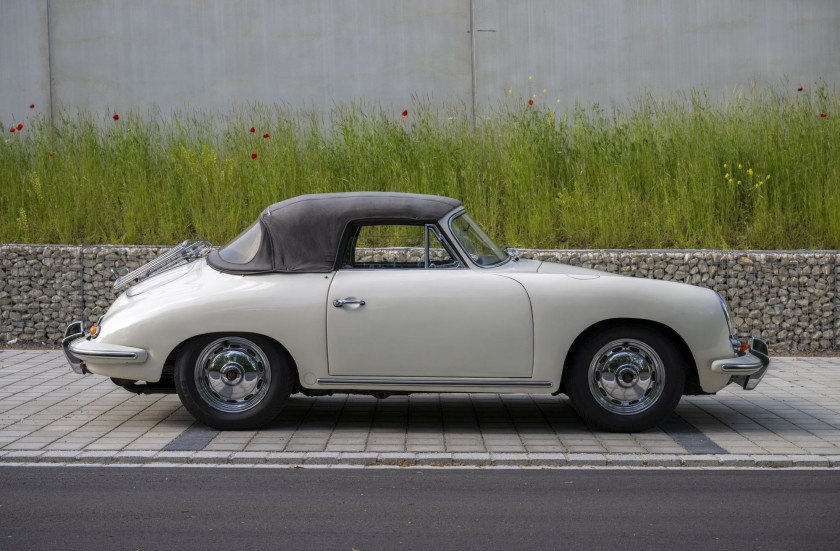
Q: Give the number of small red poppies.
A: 12